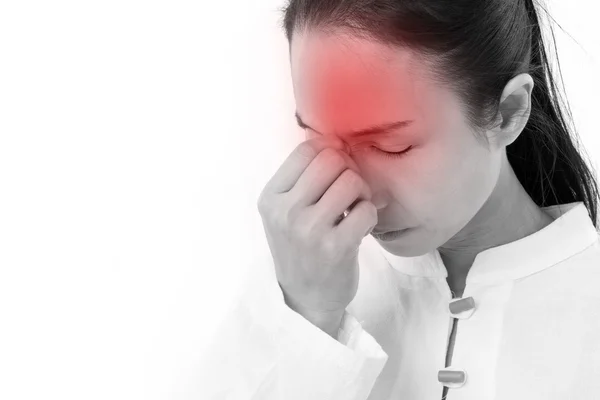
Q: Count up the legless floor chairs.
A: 0